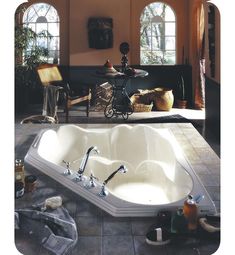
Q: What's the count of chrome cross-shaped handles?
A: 2